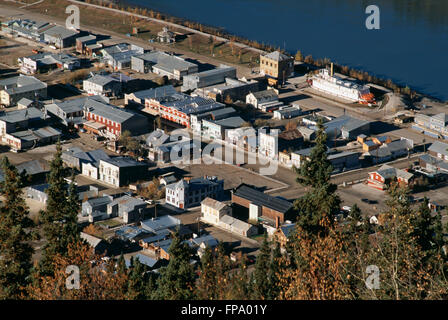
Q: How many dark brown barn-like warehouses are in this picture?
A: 1